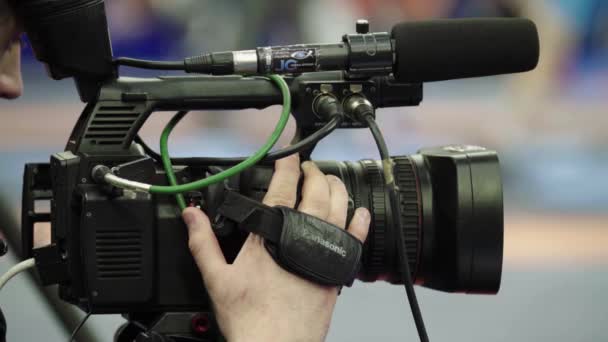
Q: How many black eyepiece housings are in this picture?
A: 1